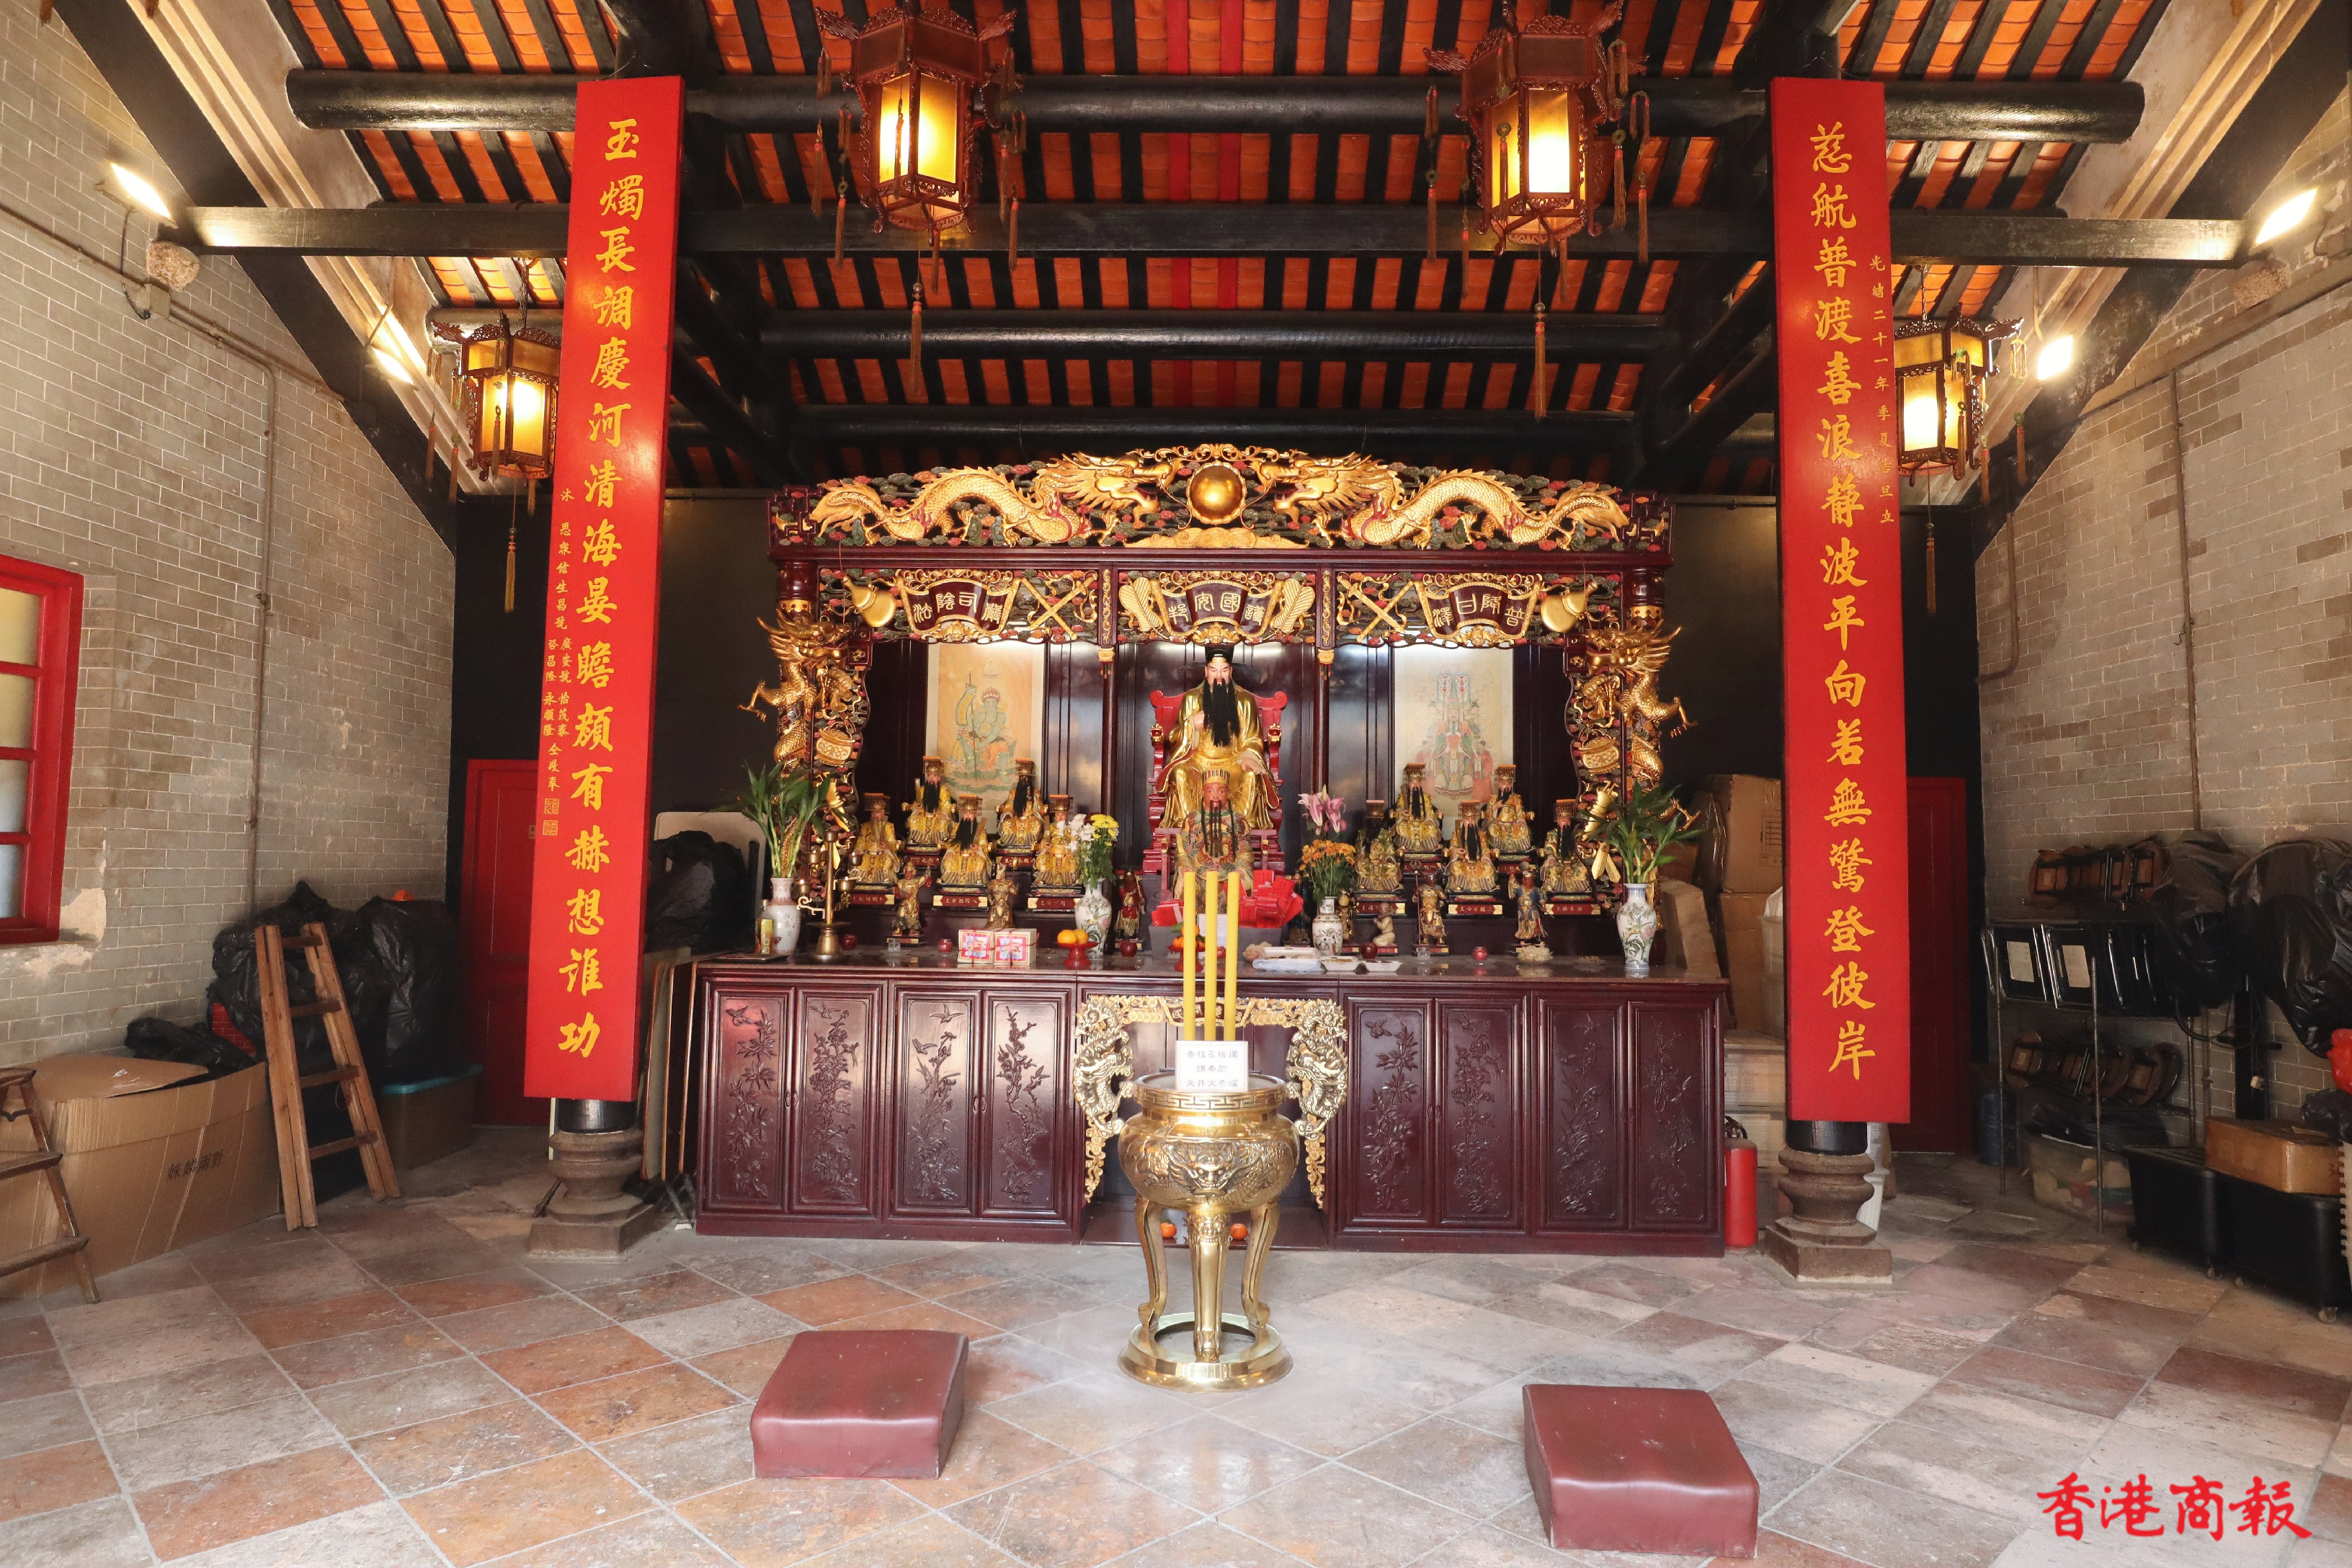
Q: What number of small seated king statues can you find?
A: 10